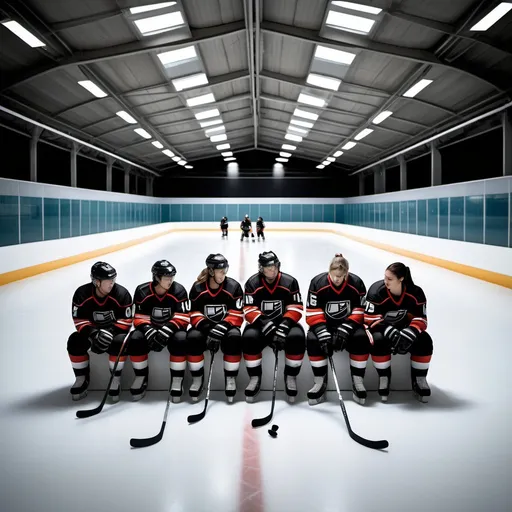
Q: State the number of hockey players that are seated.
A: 6